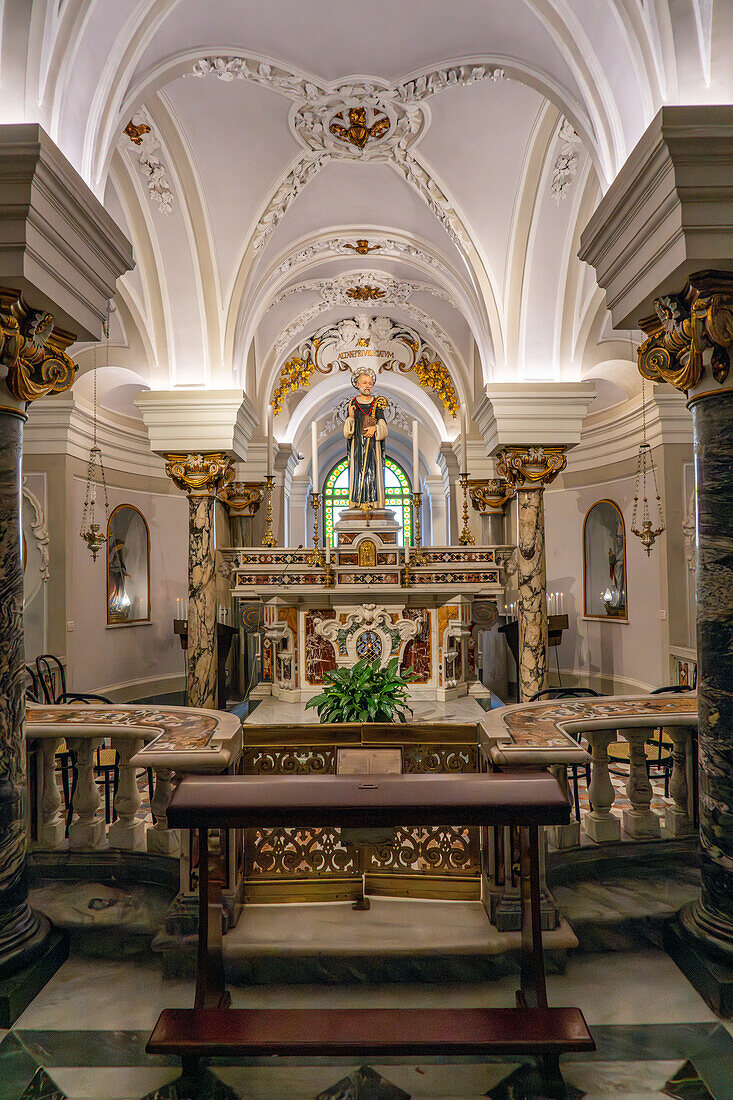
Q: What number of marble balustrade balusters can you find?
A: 8